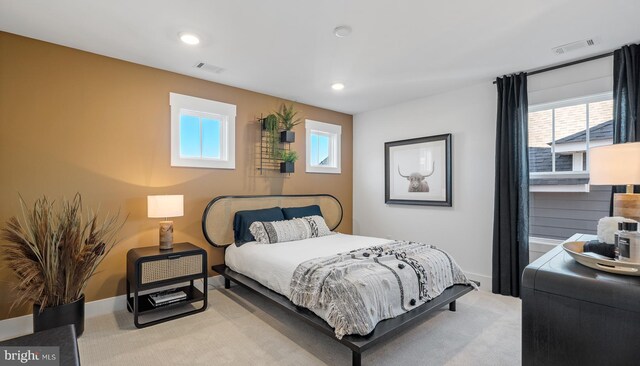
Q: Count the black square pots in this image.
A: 3